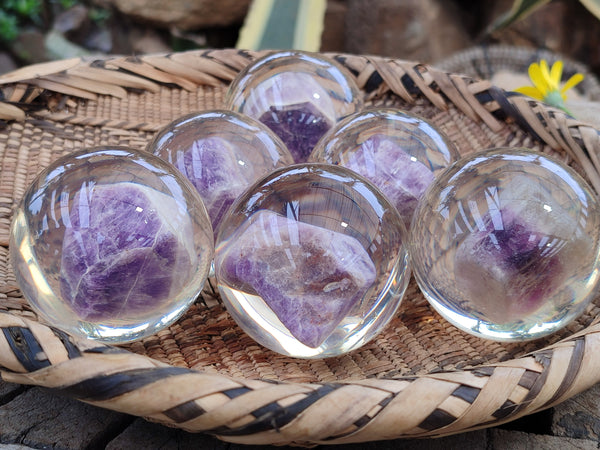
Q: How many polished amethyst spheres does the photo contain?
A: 6